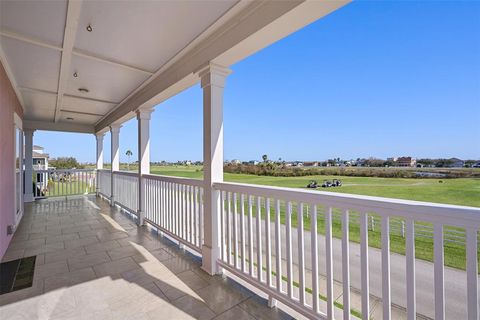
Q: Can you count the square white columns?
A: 5